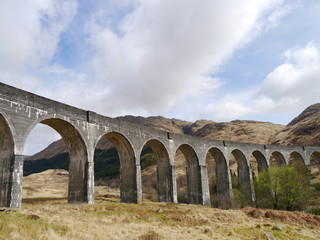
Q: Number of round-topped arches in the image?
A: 11